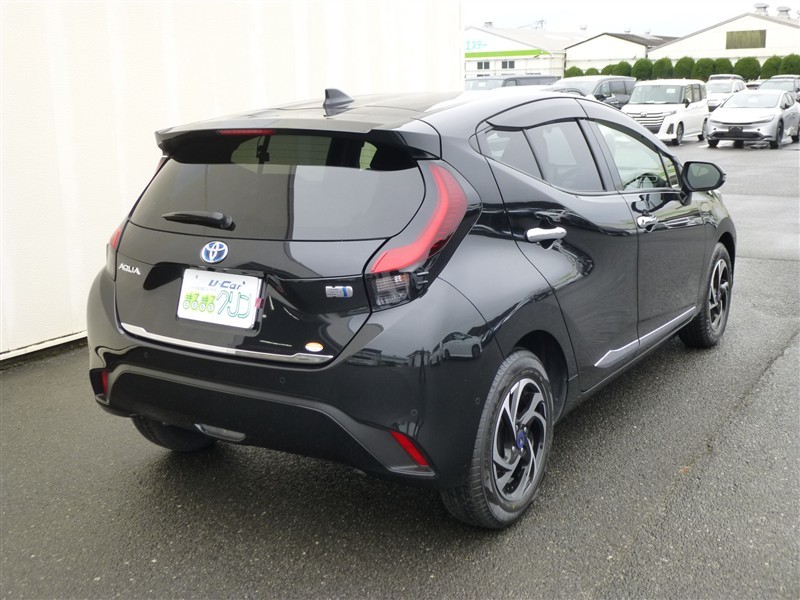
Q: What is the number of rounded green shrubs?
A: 12